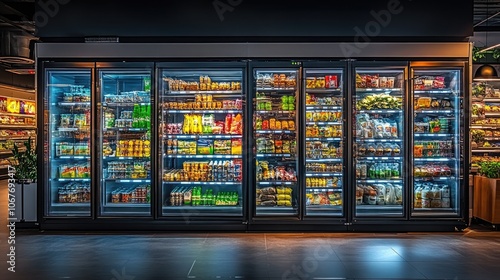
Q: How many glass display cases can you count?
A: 7